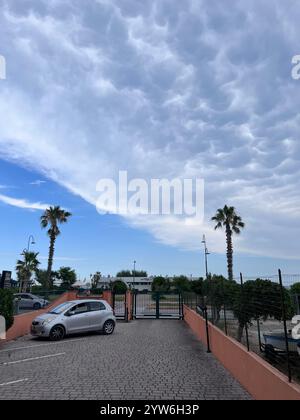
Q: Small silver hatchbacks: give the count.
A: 1